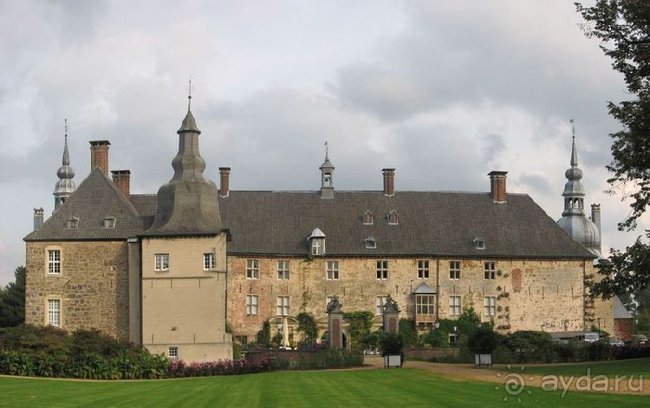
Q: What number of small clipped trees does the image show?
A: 2